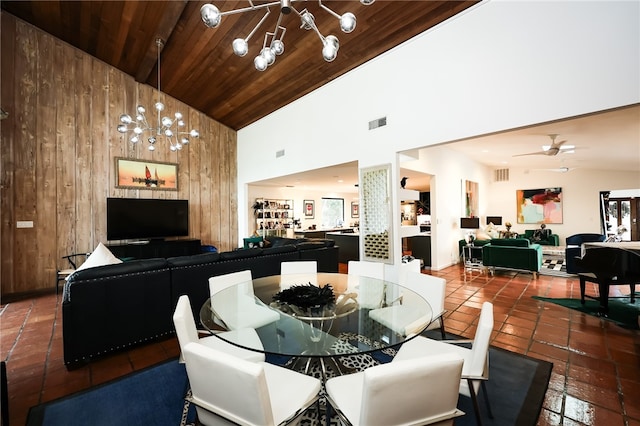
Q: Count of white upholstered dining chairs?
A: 8